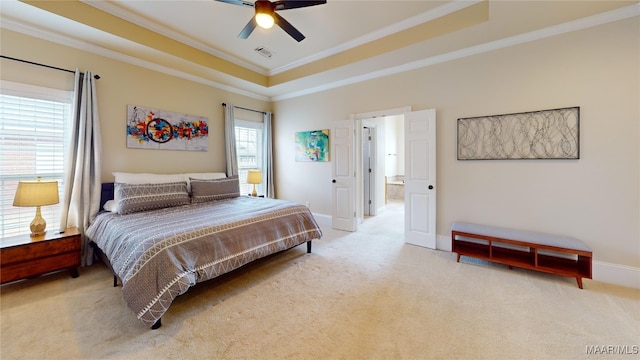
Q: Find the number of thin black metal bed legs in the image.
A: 3